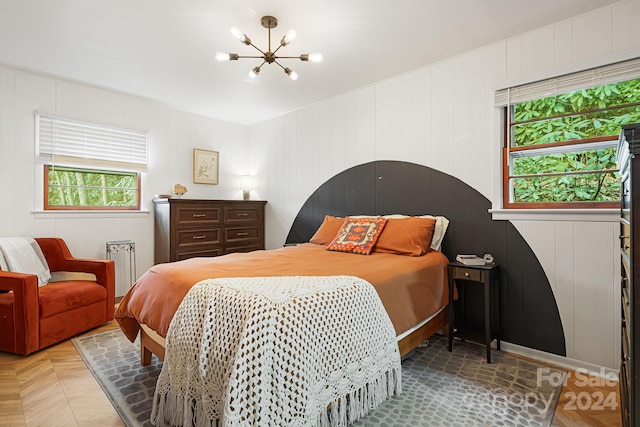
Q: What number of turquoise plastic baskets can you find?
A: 0